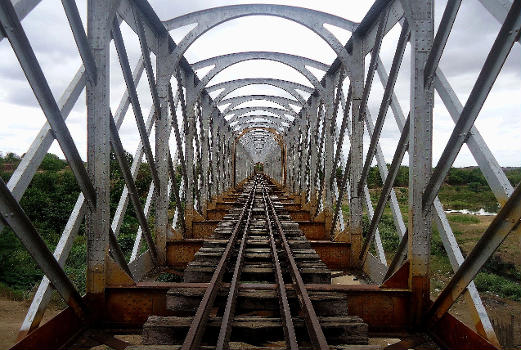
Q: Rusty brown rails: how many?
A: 4